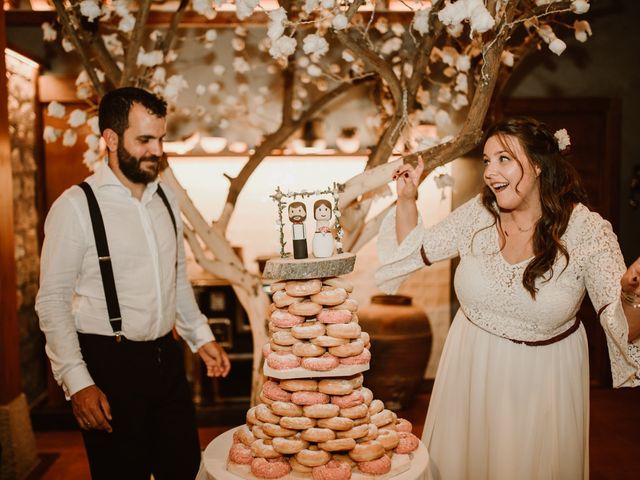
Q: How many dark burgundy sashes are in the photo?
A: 1